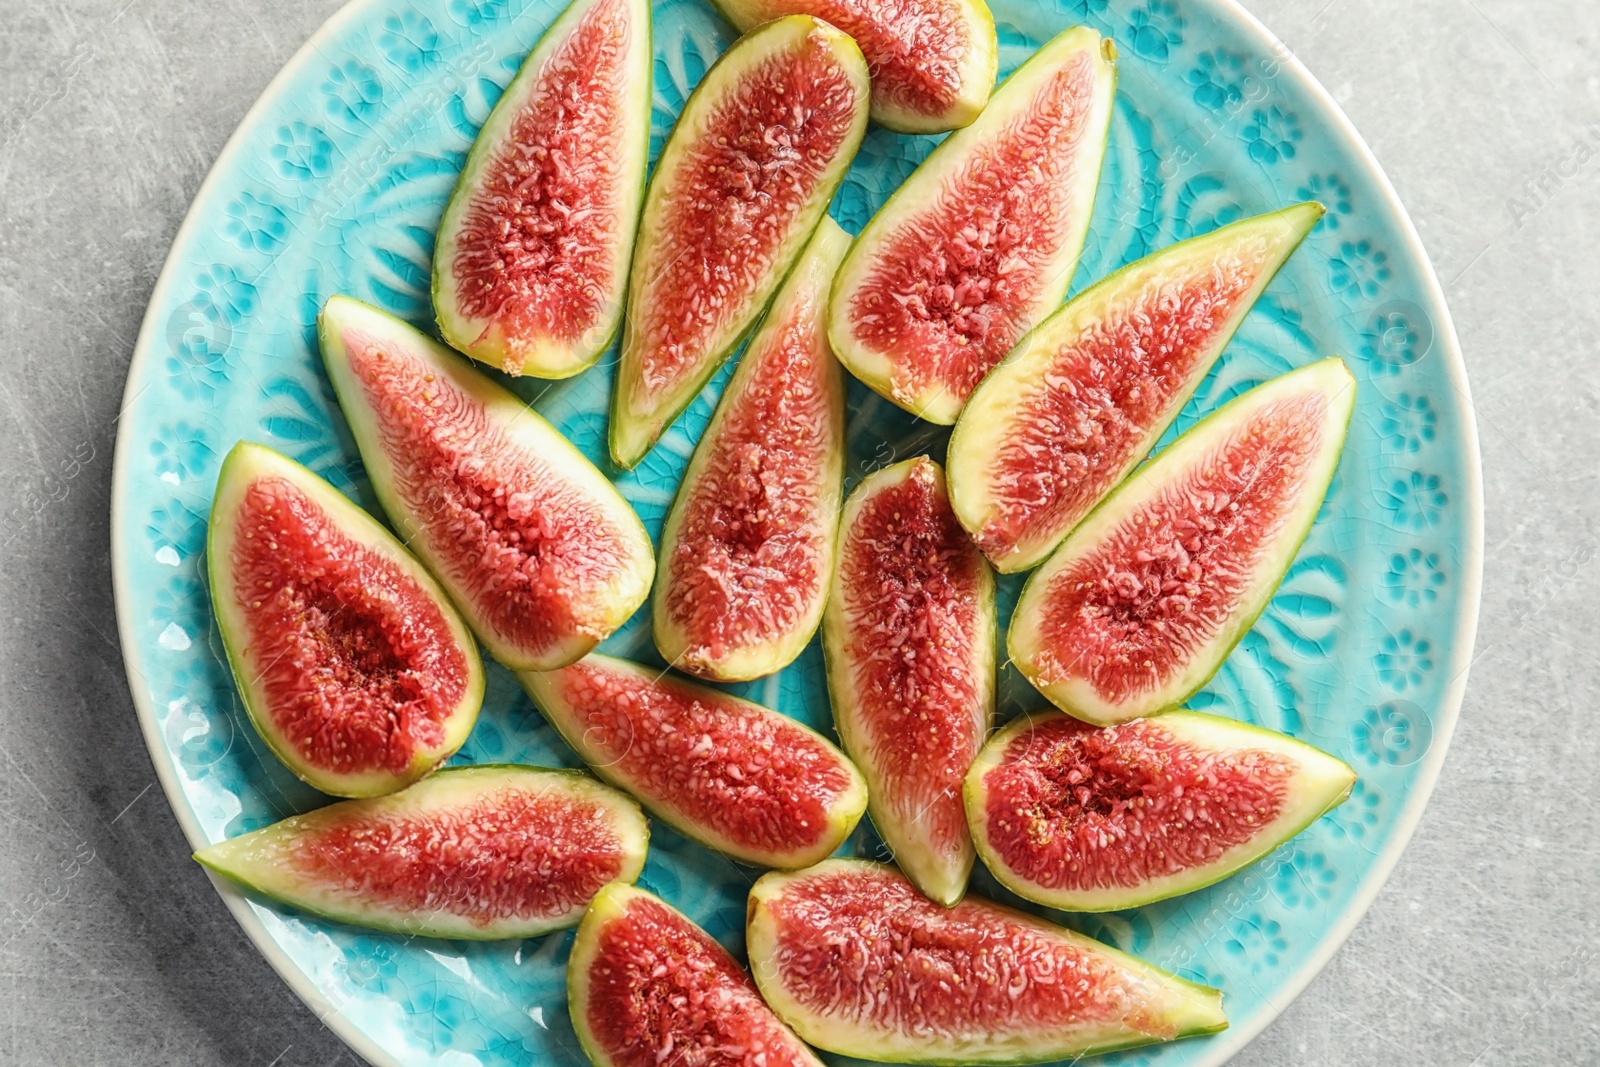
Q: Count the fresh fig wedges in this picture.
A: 15